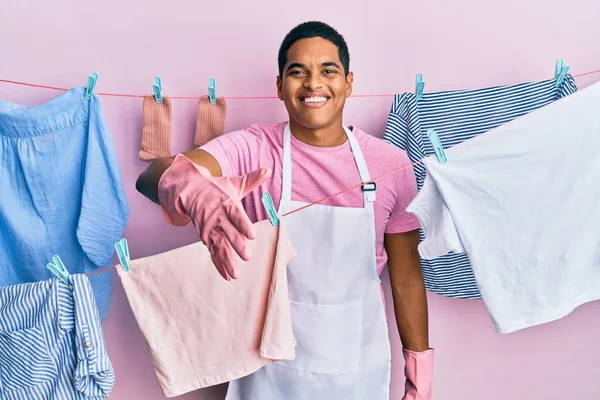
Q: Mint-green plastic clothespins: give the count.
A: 9